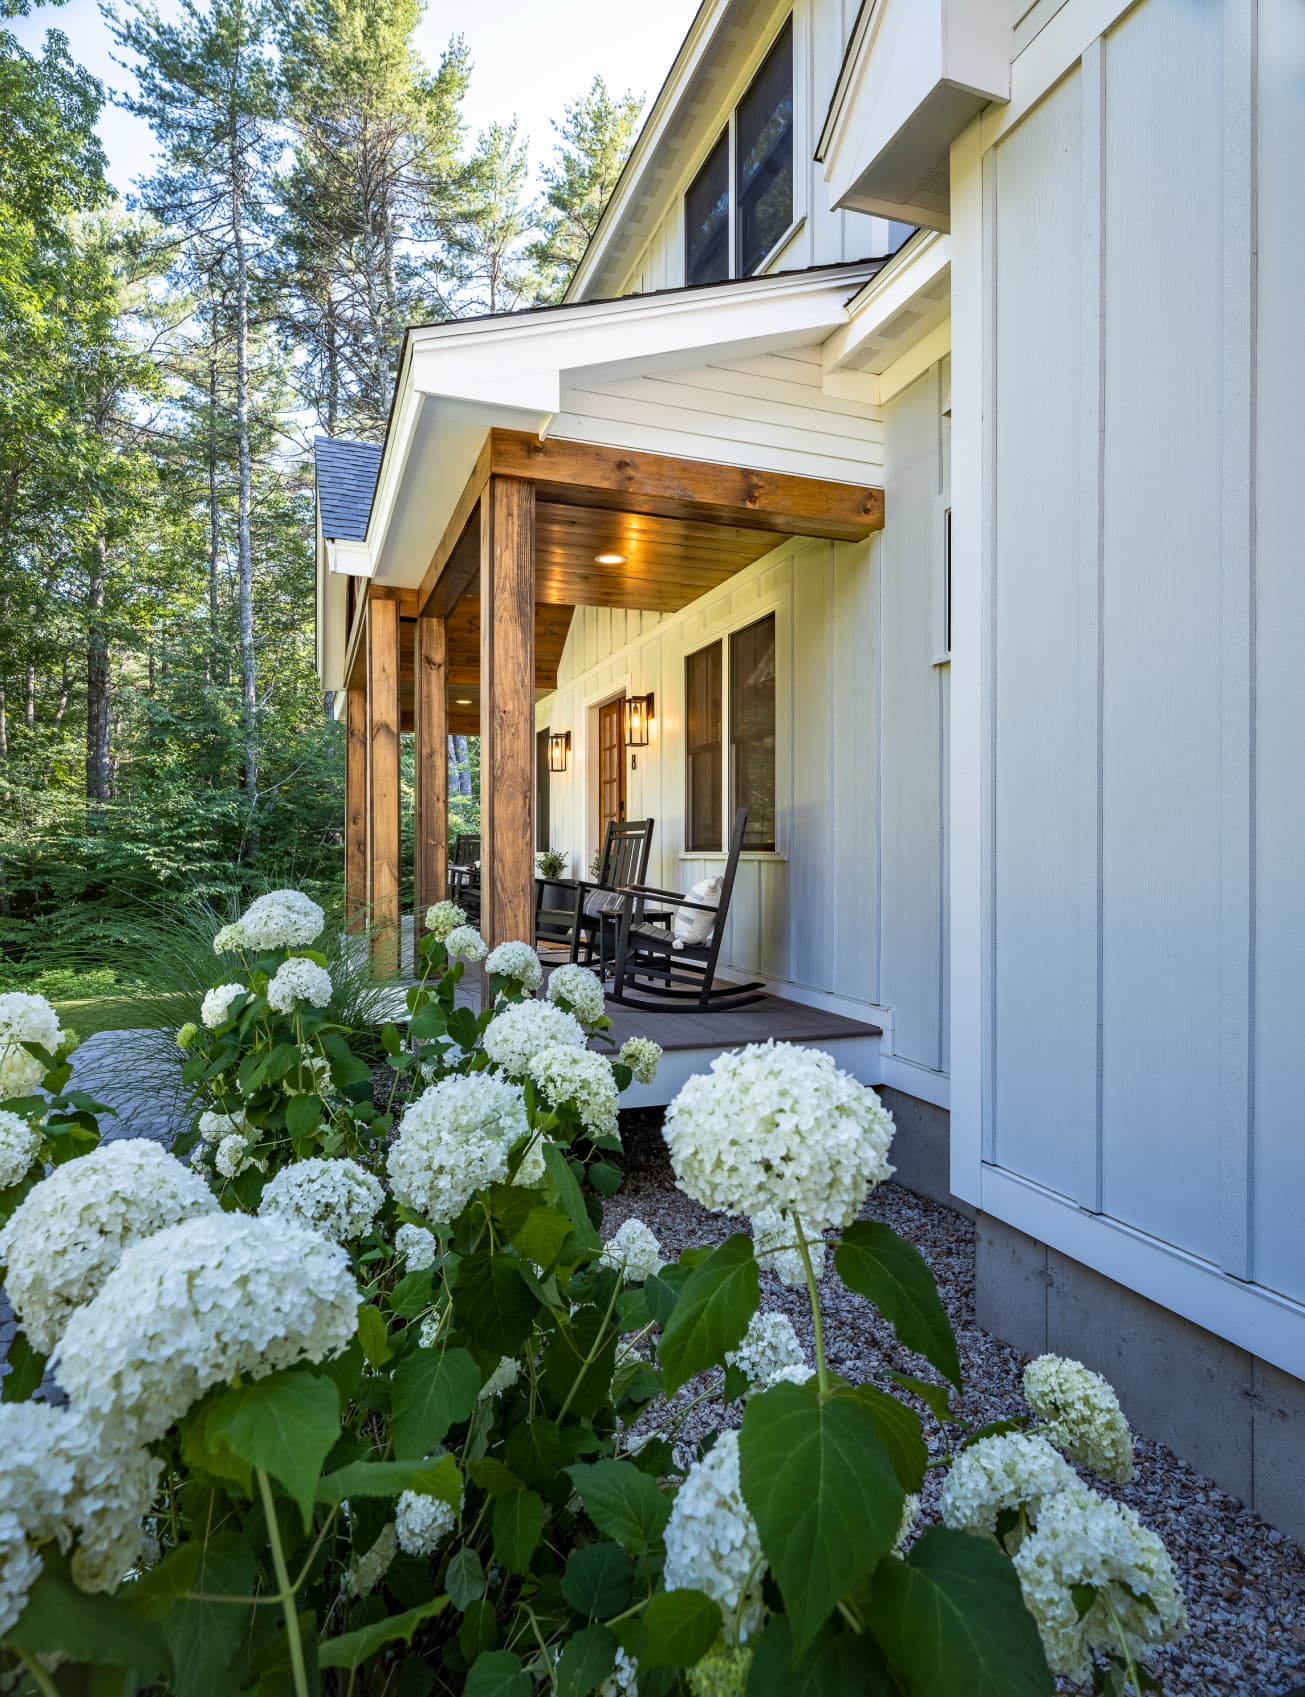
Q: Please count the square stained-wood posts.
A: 4